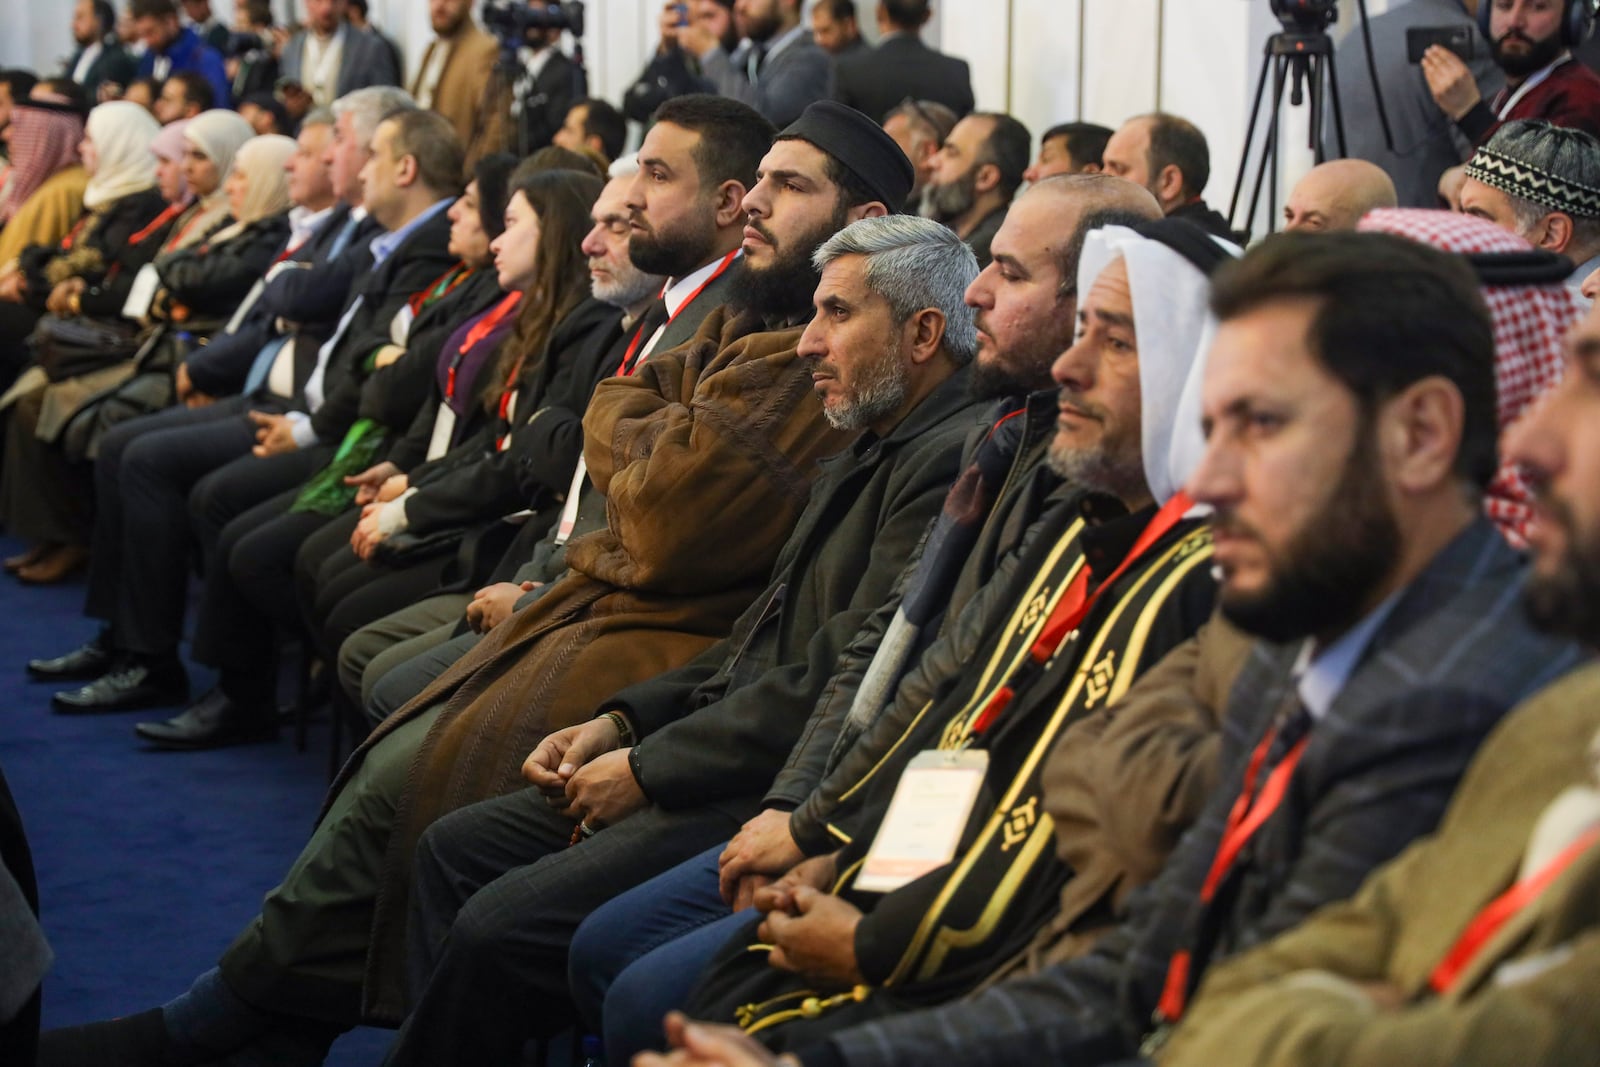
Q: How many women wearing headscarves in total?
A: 4